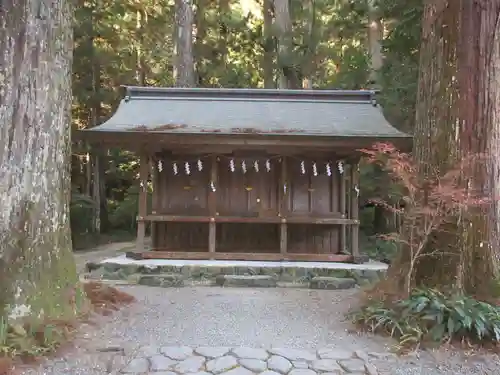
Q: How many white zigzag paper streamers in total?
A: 12